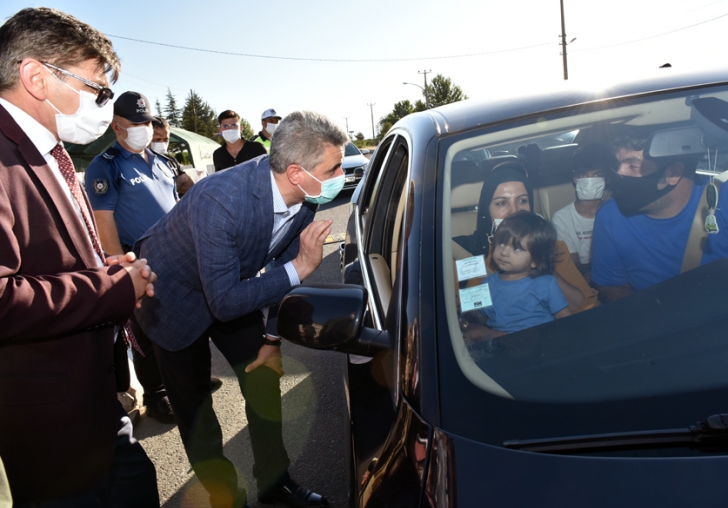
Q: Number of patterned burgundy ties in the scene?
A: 1